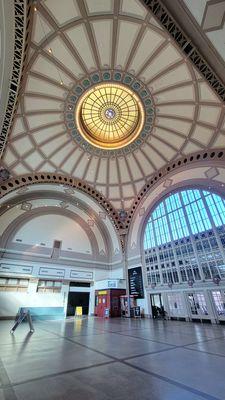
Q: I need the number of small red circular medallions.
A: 4